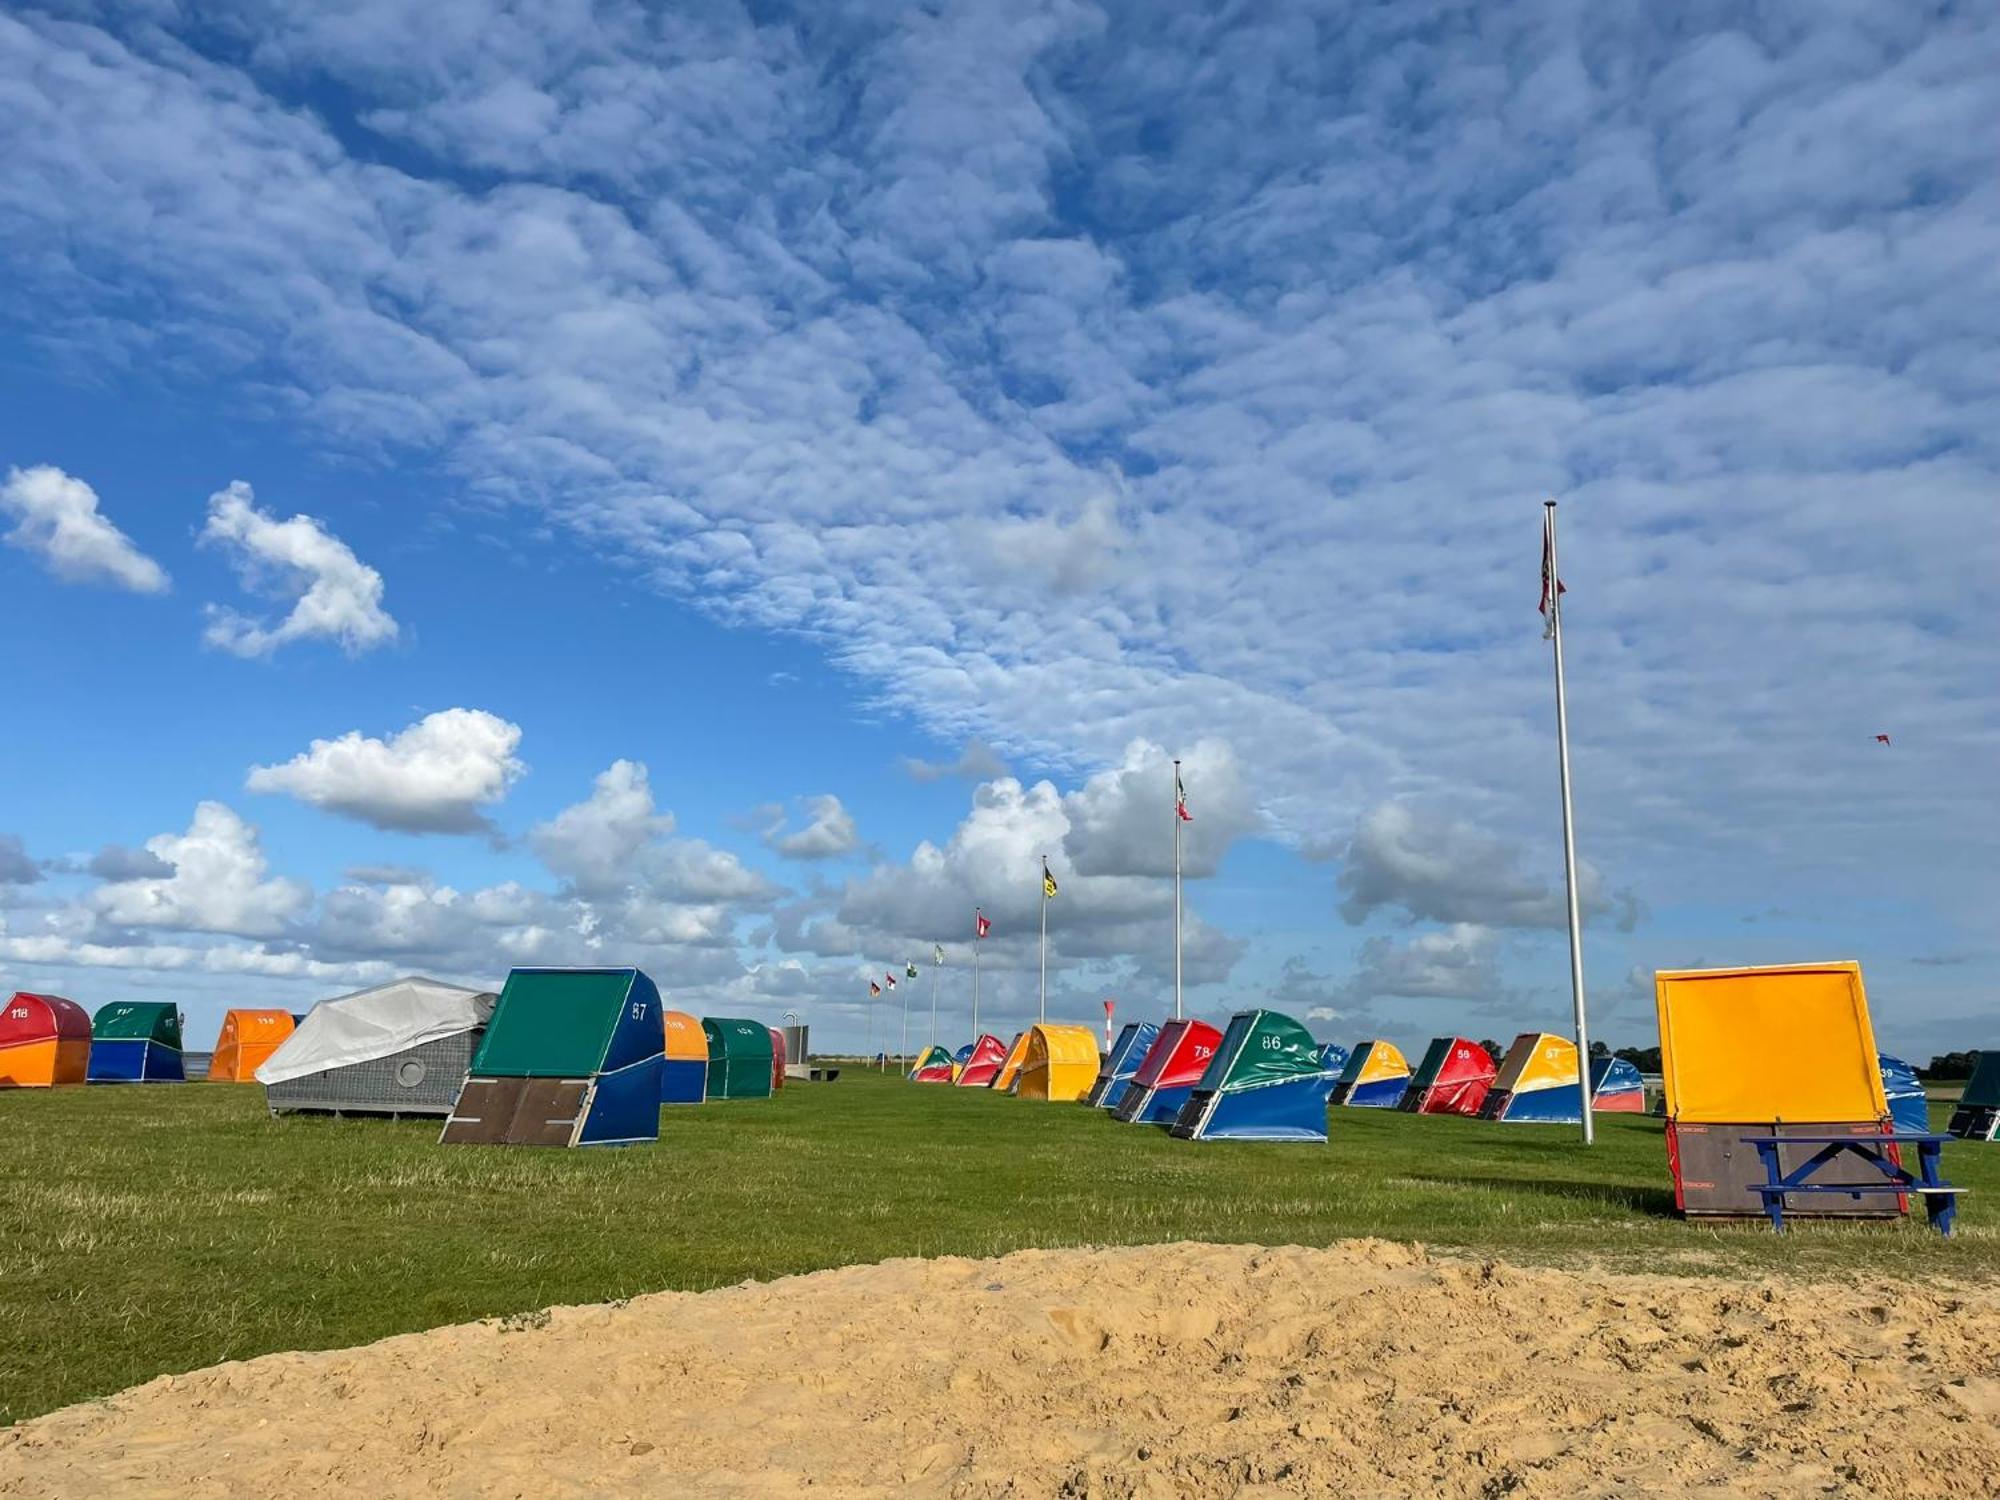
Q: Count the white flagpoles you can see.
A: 8